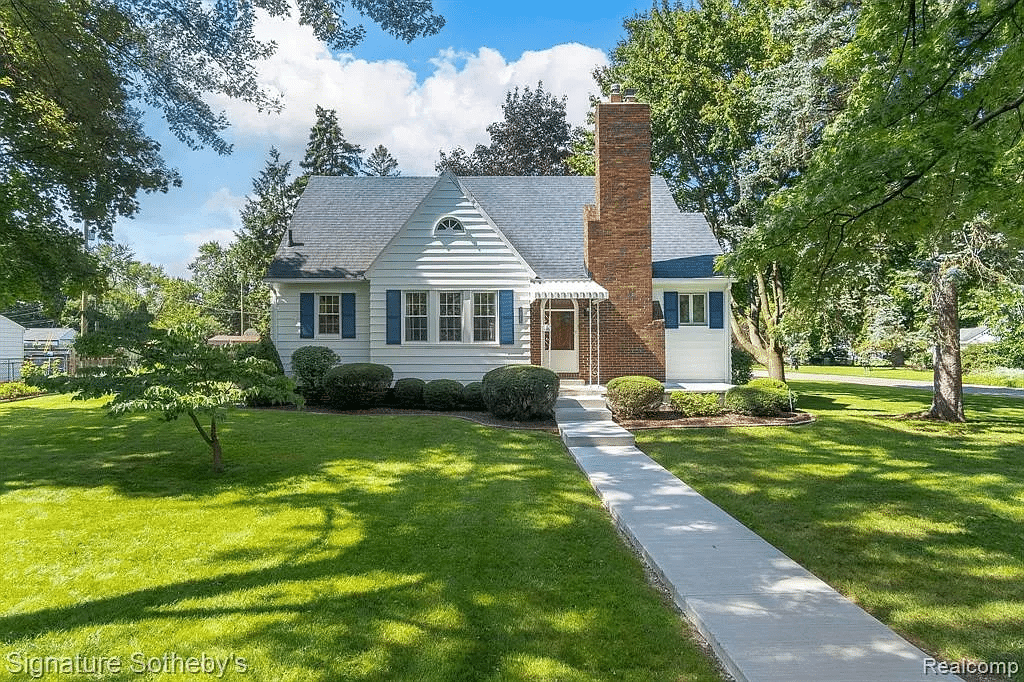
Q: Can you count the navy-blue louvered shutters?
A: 6